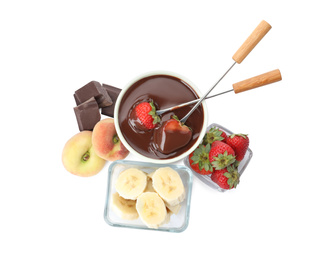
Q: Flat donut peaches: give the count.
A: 2